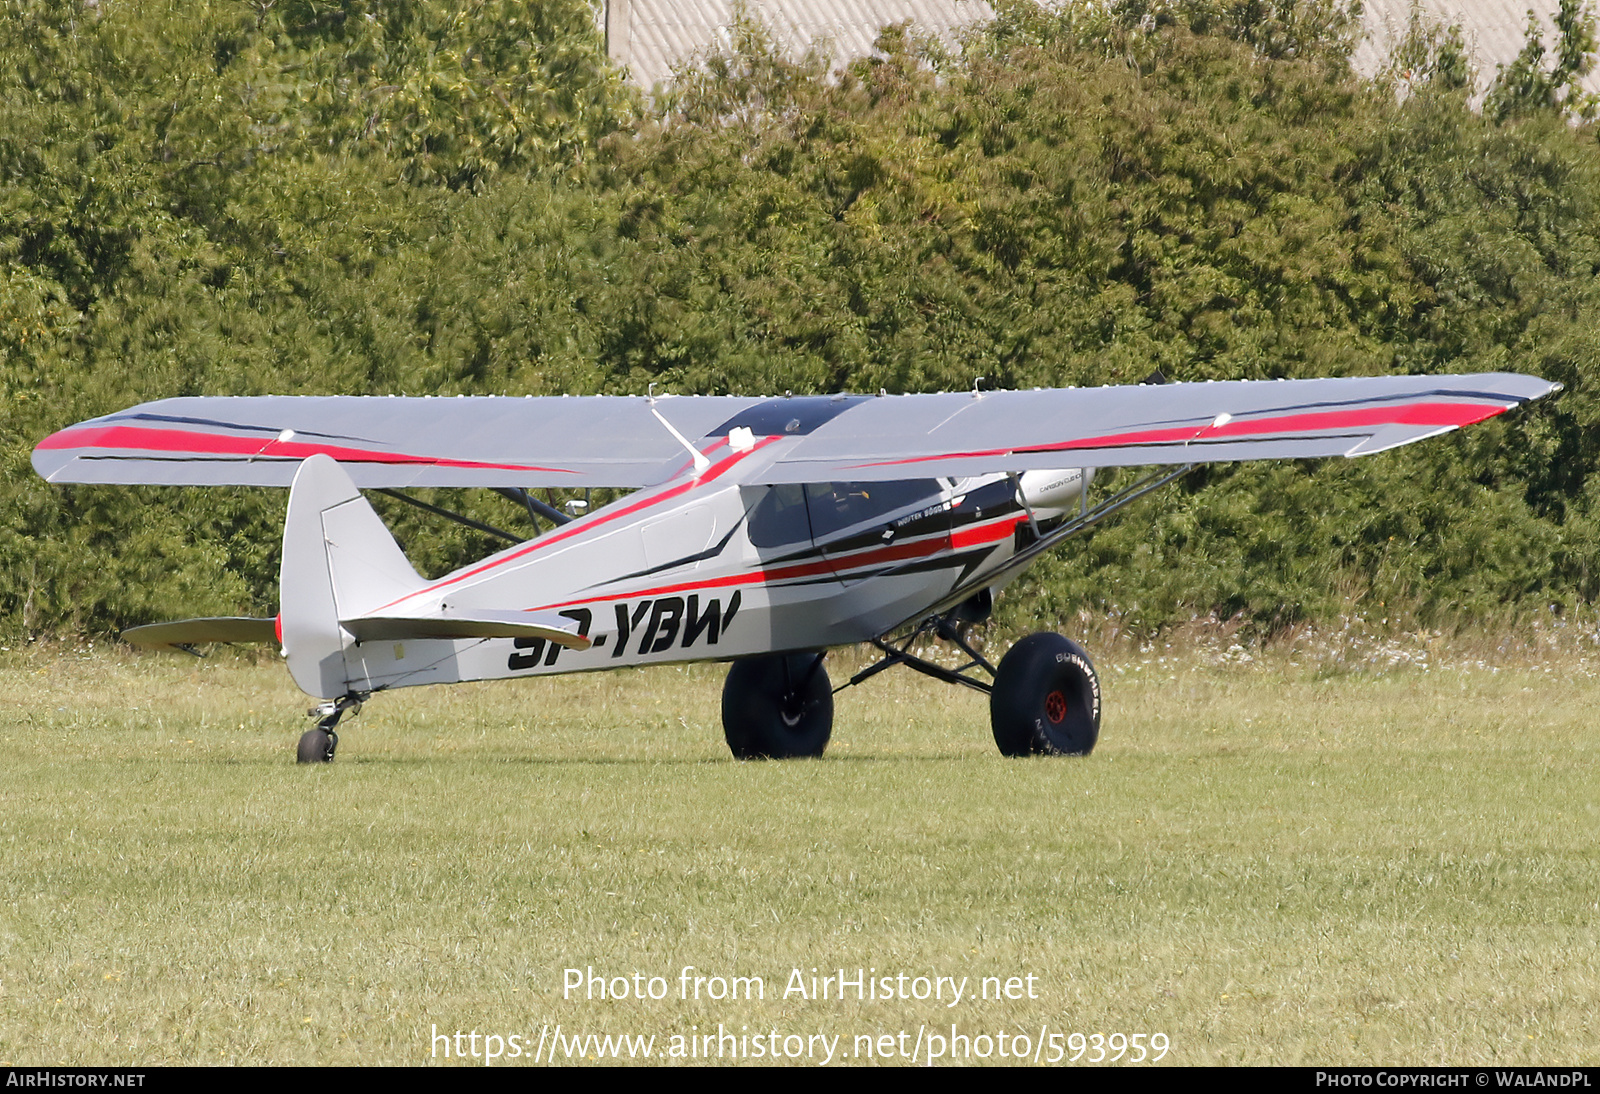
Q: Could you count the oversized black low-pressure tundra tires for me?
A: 2